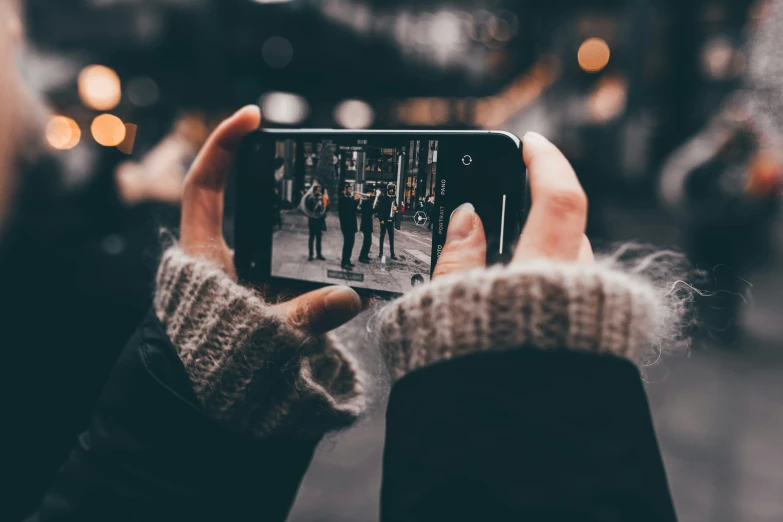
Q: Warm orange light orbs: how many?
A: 4